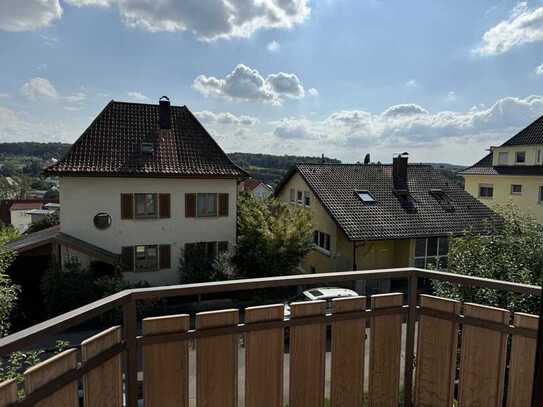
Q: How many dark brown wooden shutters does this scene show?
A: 8